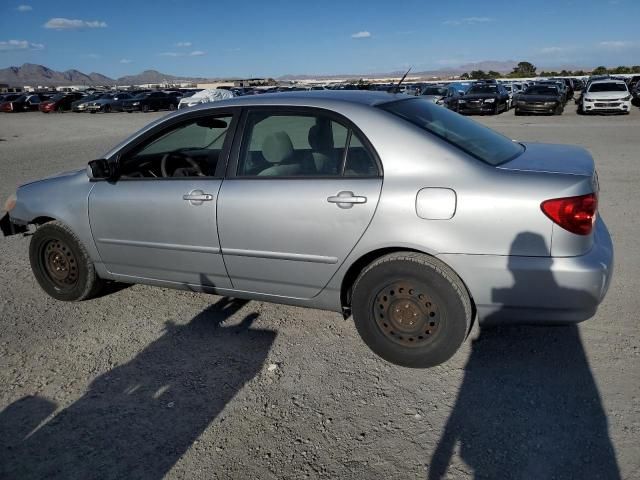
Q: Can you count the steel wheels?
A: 2